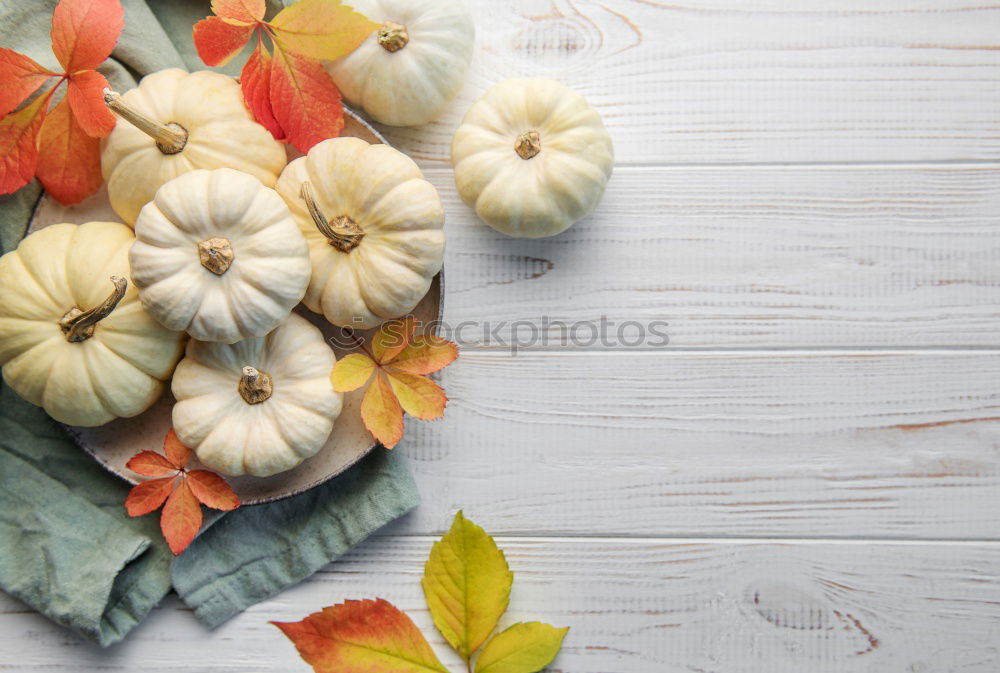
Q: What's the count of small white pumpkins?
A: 7